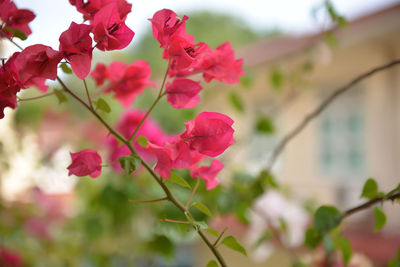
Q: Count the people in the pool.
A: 0